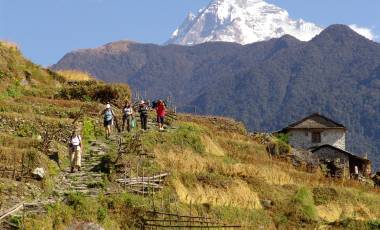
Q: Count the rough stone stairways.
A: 1